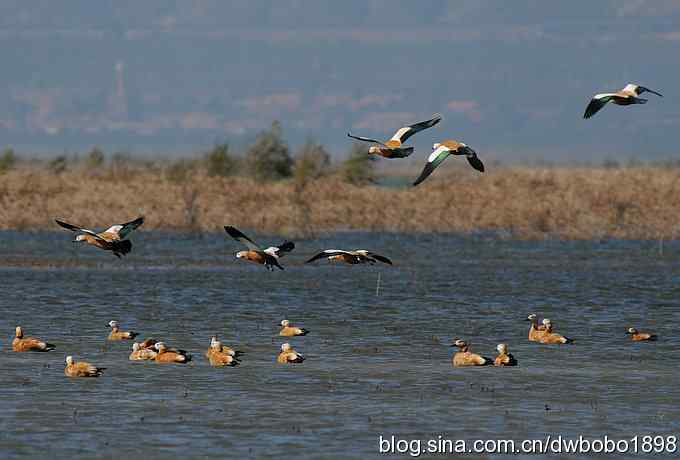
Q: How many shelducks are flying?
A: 6